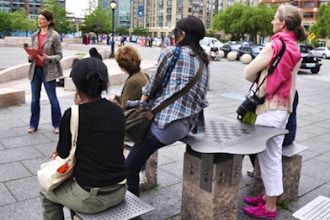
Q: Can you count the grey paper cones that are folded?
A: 0